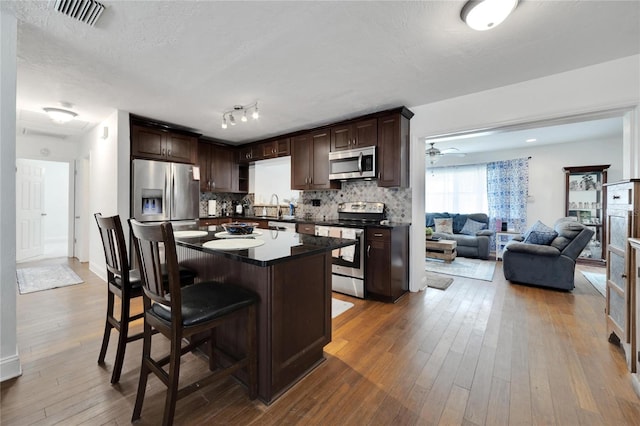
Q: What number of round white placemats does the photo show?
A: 3